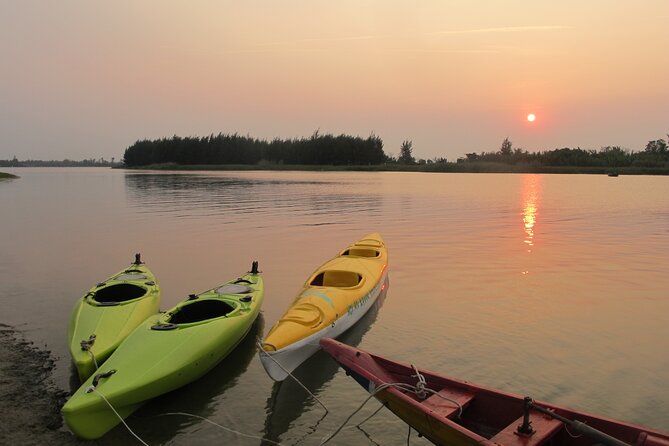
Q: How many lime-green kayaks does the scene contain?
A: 2